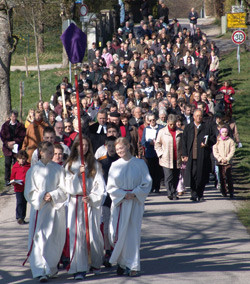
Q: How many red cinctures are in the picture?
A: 3